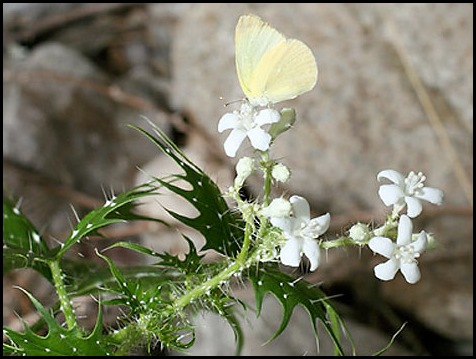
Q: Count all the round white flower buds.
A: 4